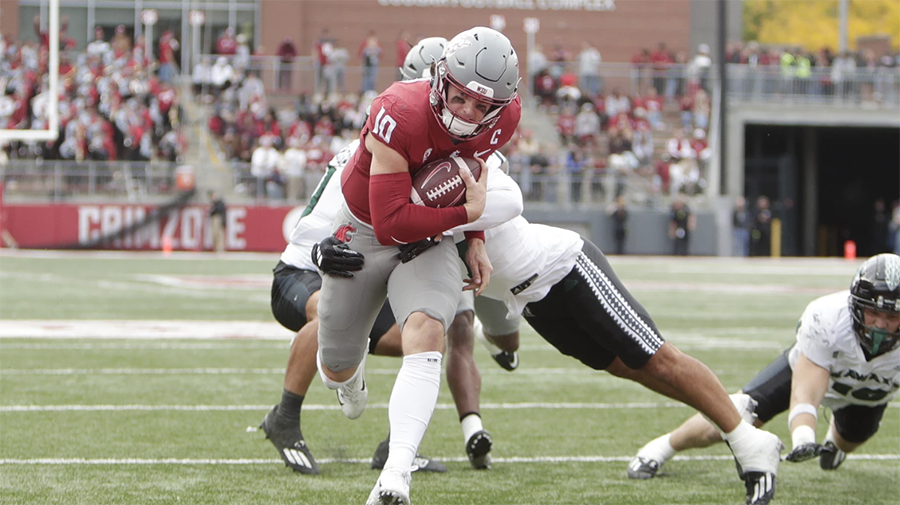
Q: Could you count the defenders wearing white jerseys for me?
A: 3